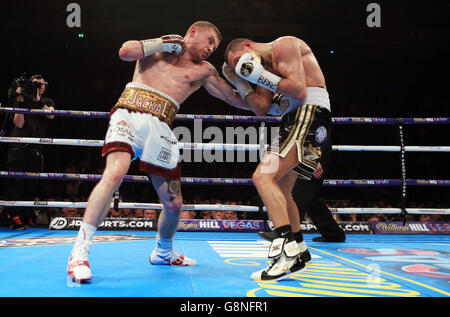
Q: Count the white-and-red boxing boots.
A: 2